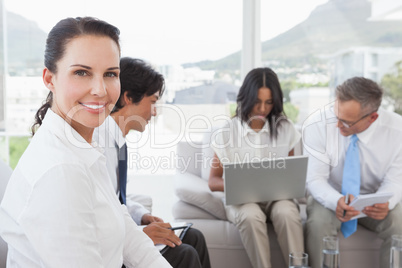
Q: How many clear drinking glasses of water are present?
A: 3